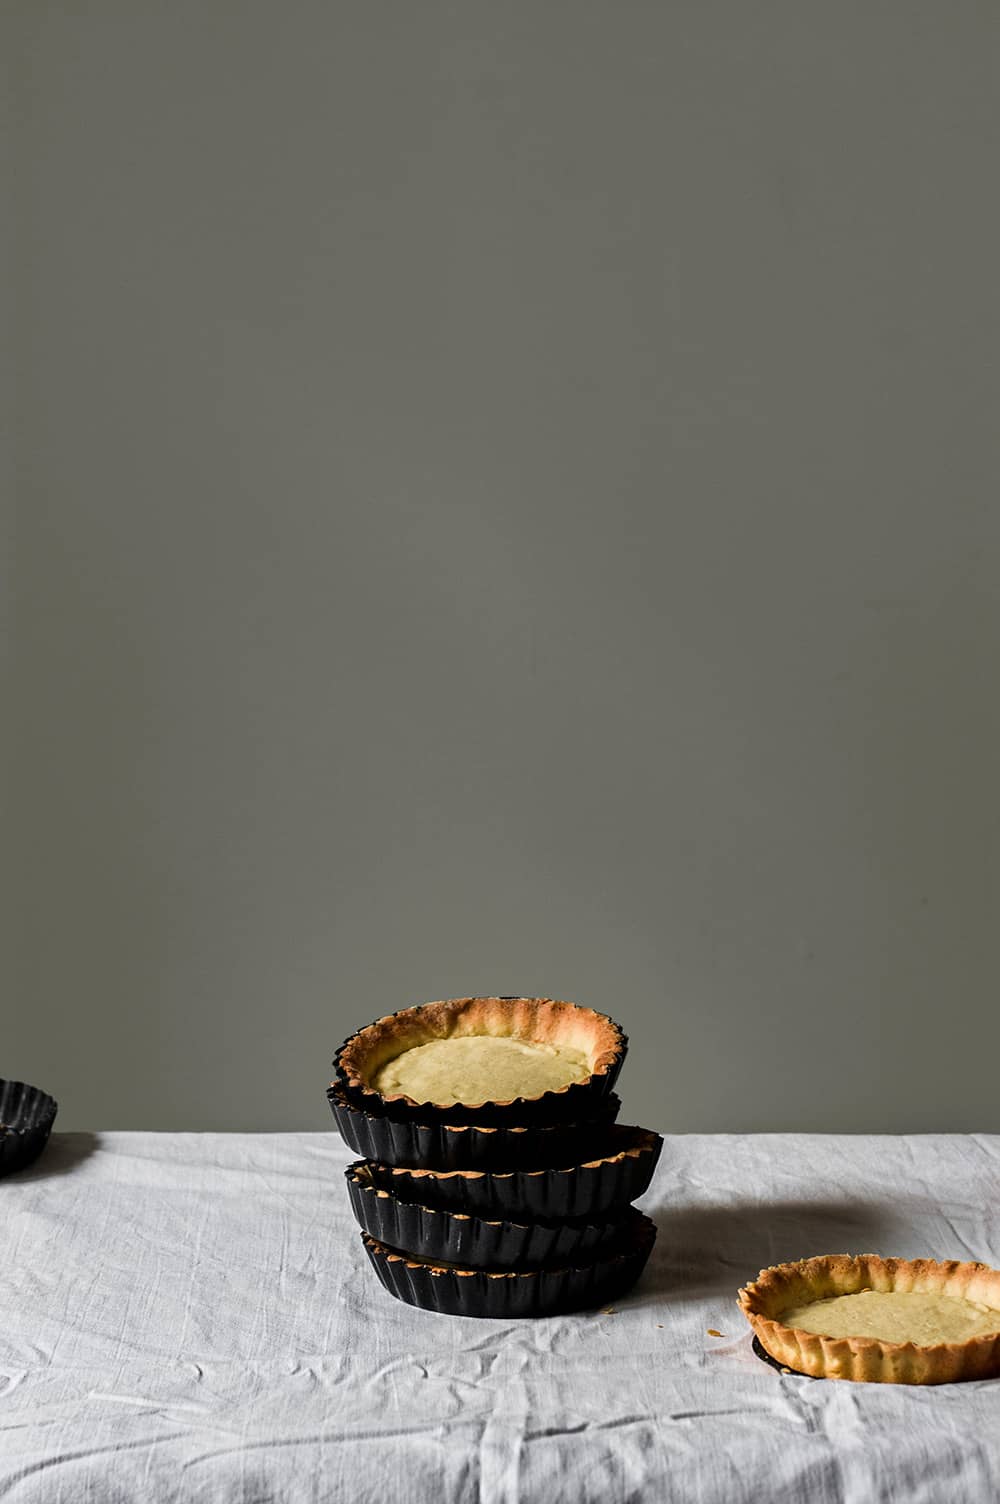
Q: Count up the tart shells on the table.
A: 6